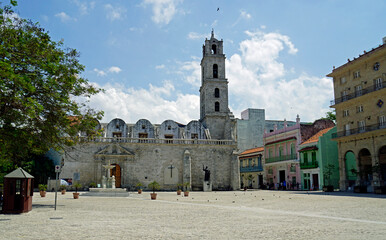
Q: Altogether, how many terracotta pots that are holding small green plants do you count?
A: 7